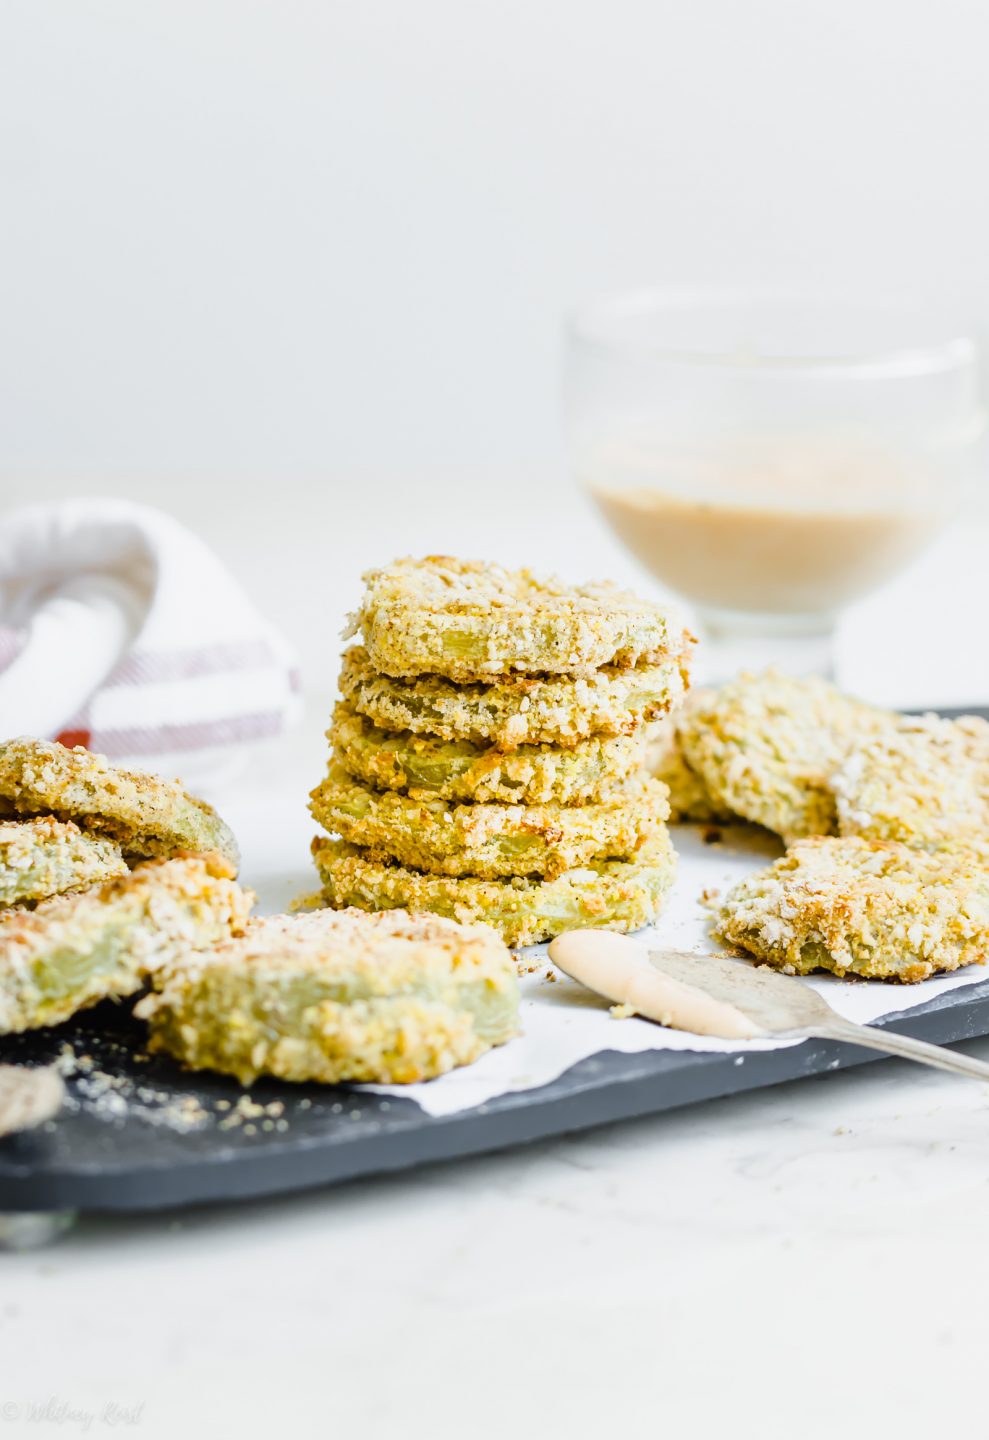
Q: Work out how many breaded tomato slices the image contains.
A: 13